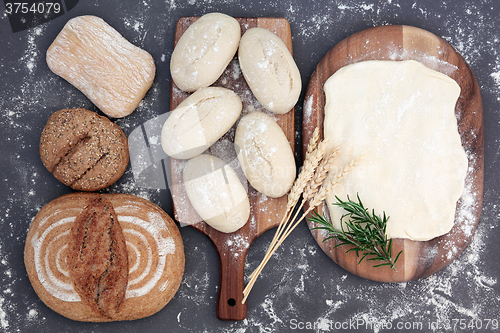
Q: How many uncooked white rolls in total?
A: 5